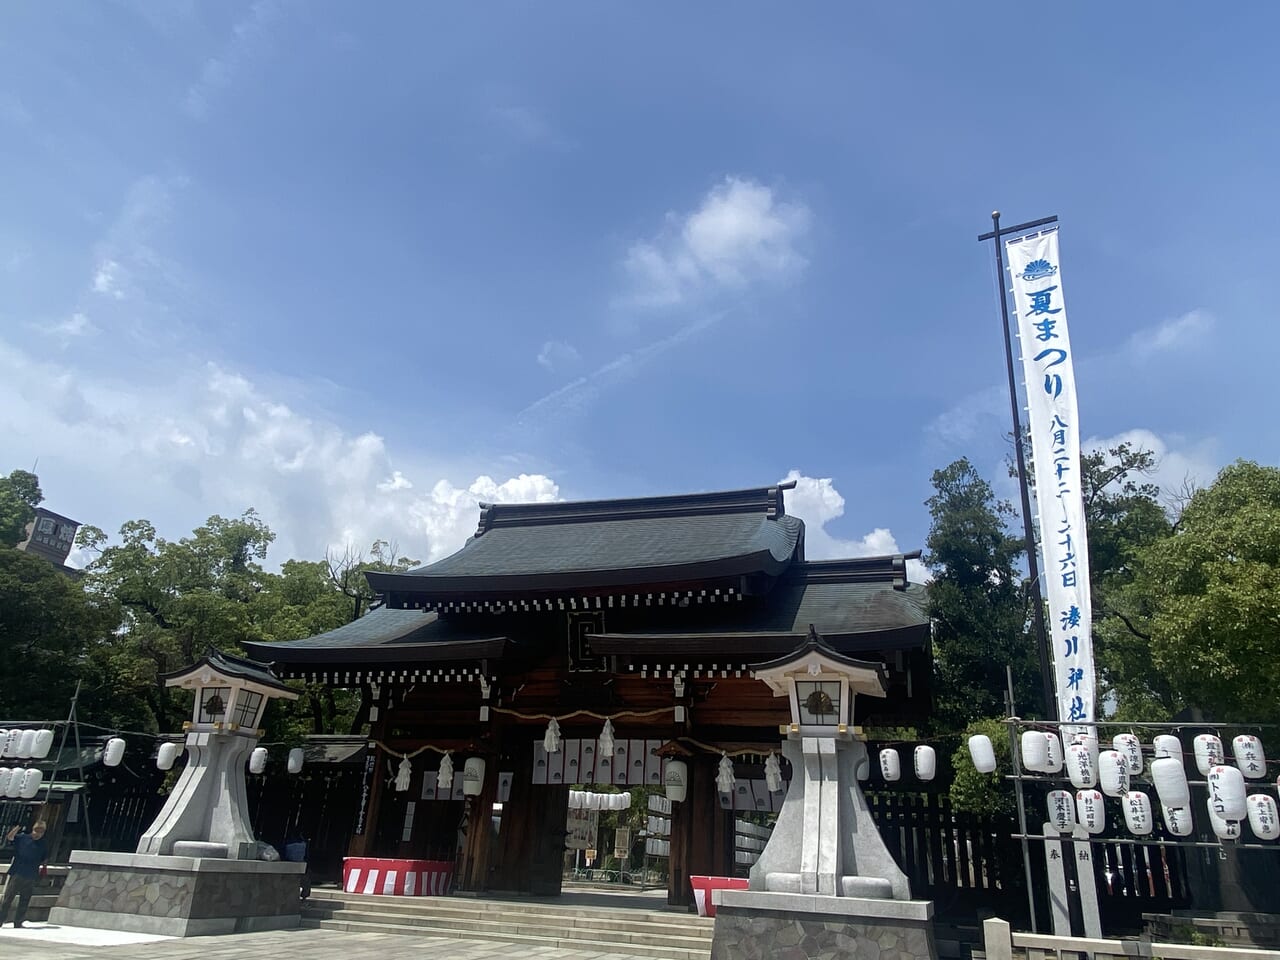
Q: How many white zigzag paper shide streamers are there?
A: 6